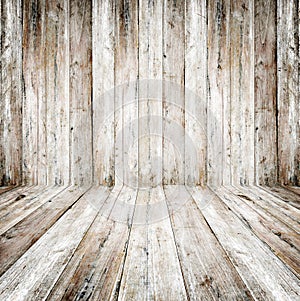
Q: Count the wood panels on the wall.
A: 13